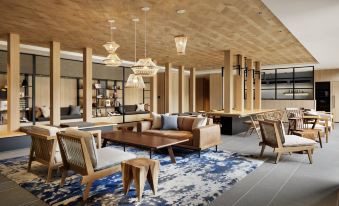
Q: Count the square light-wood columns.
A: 11